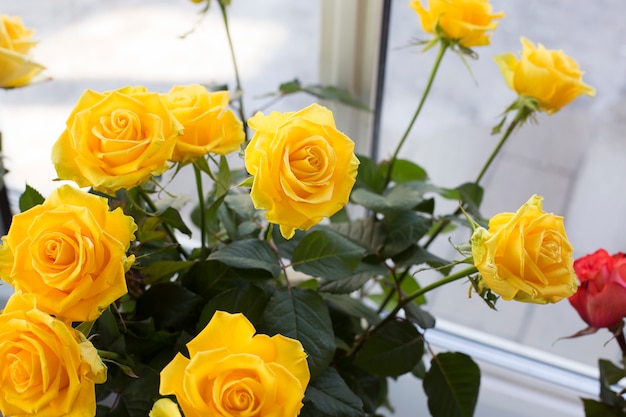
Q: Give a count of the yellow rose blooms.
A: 10